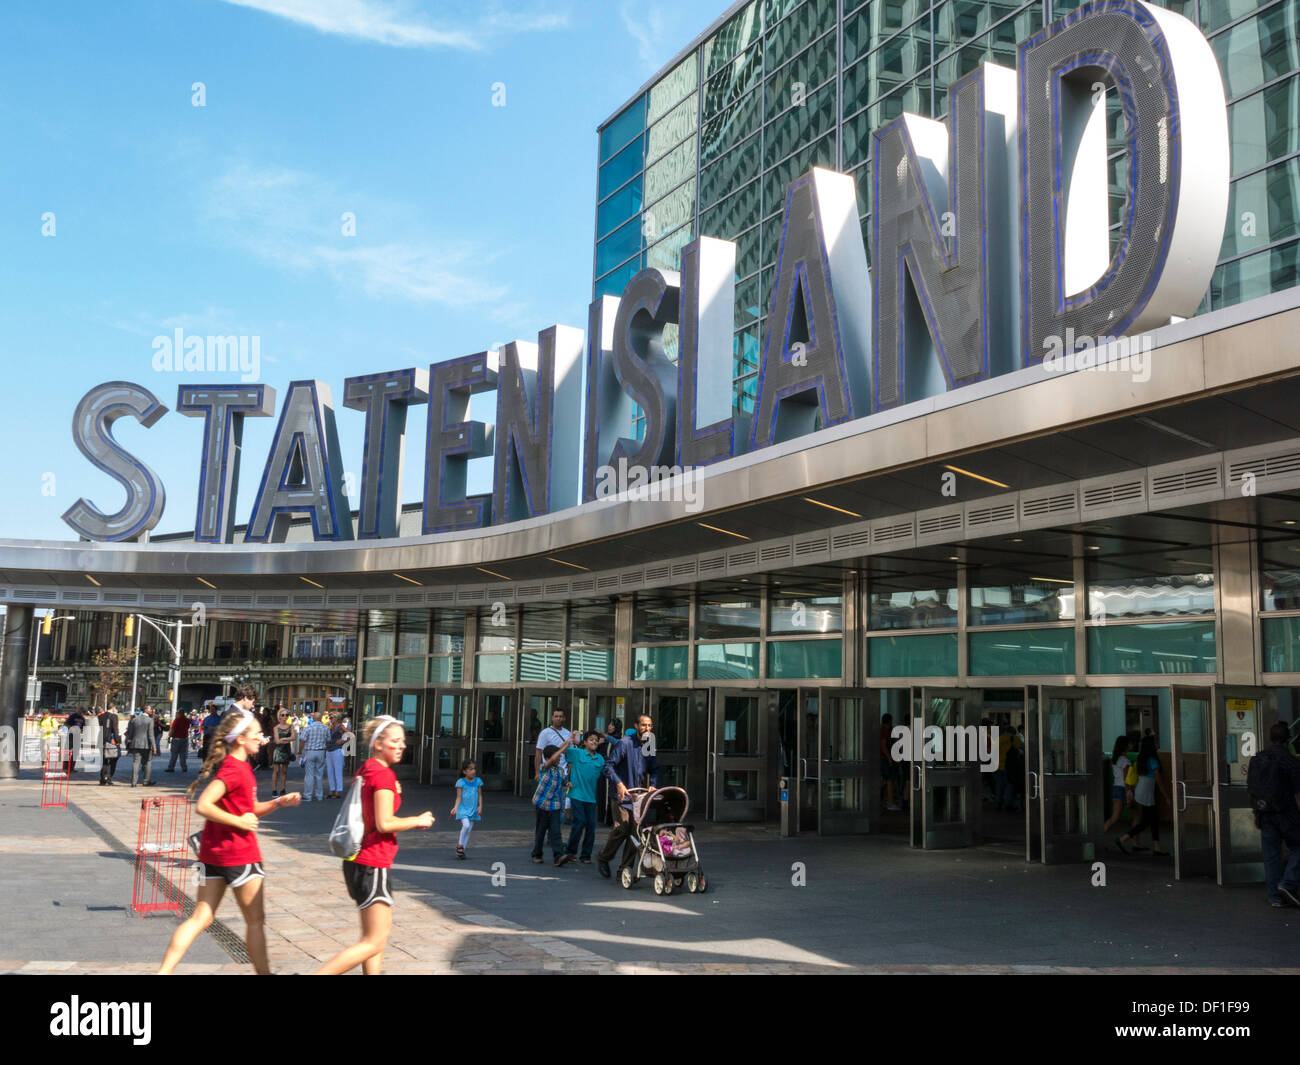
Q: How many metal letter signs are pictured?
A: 12